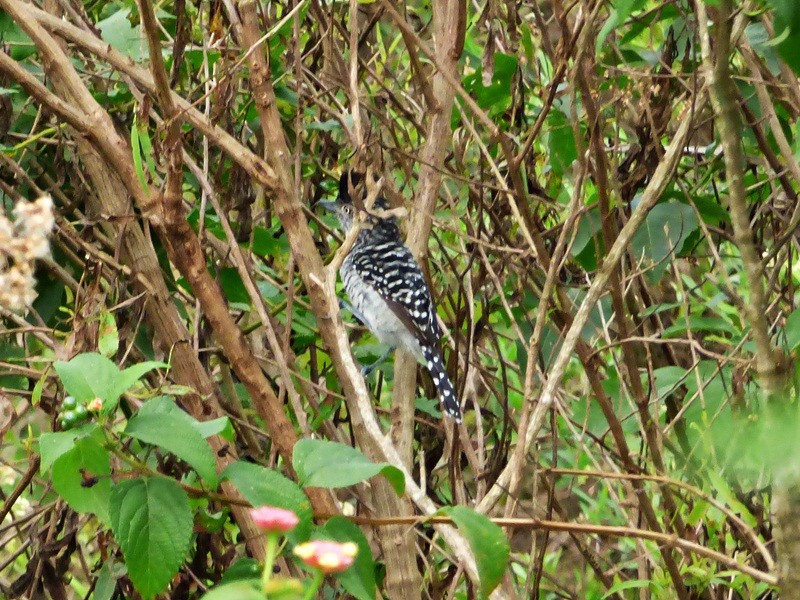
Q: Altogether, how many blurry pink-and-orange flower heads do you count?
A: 2